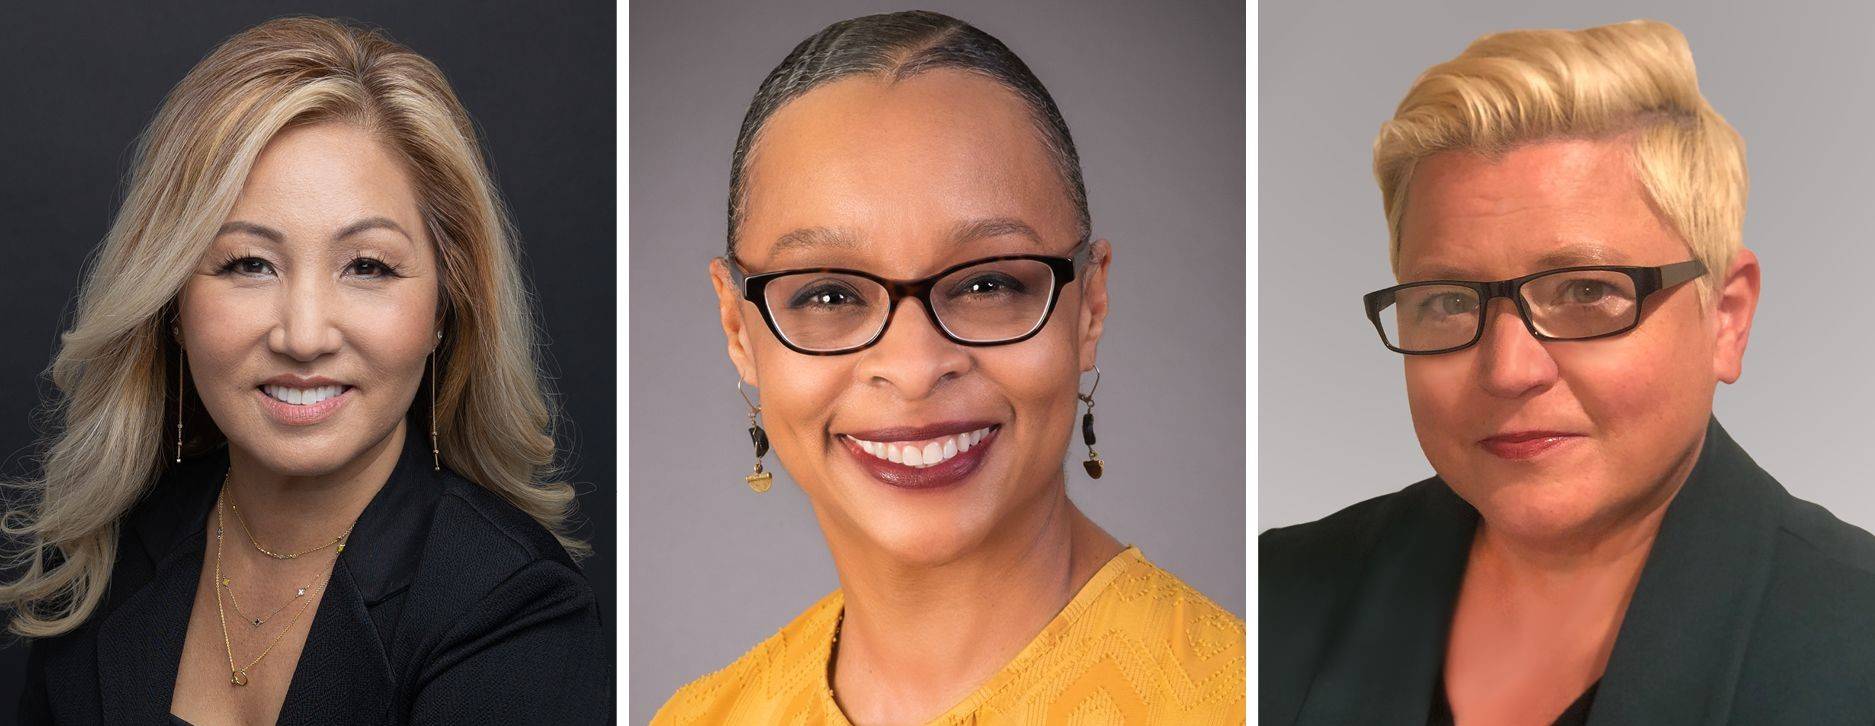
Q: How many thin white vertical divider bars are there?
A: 2